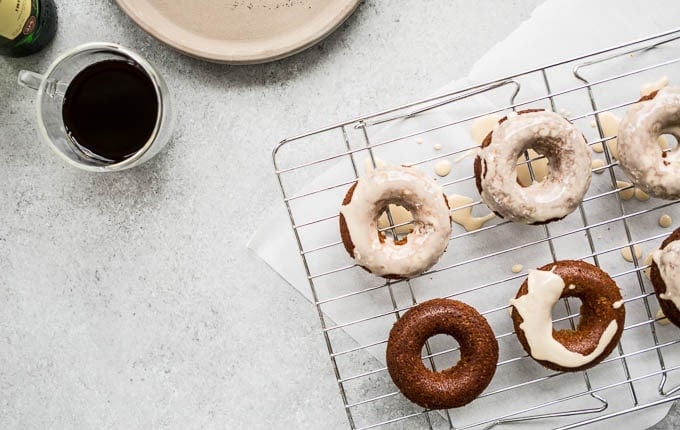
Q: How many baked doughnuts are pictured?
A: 6